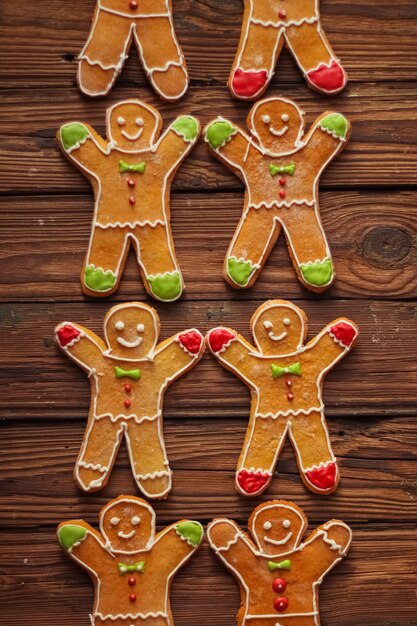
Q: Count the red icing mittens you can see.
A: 4